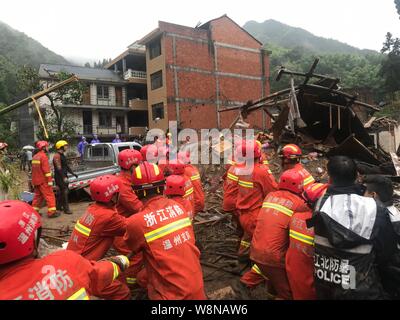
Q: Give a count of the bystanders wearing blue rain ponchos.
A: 3